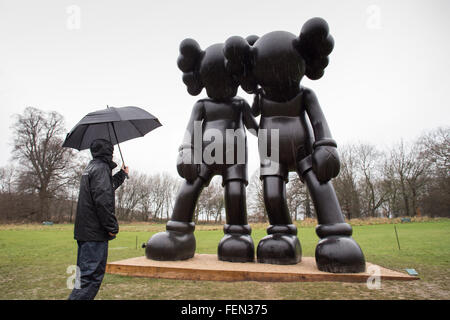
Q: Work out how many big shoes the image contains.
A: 4